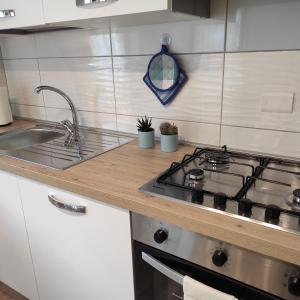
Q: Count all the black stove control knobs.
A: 7